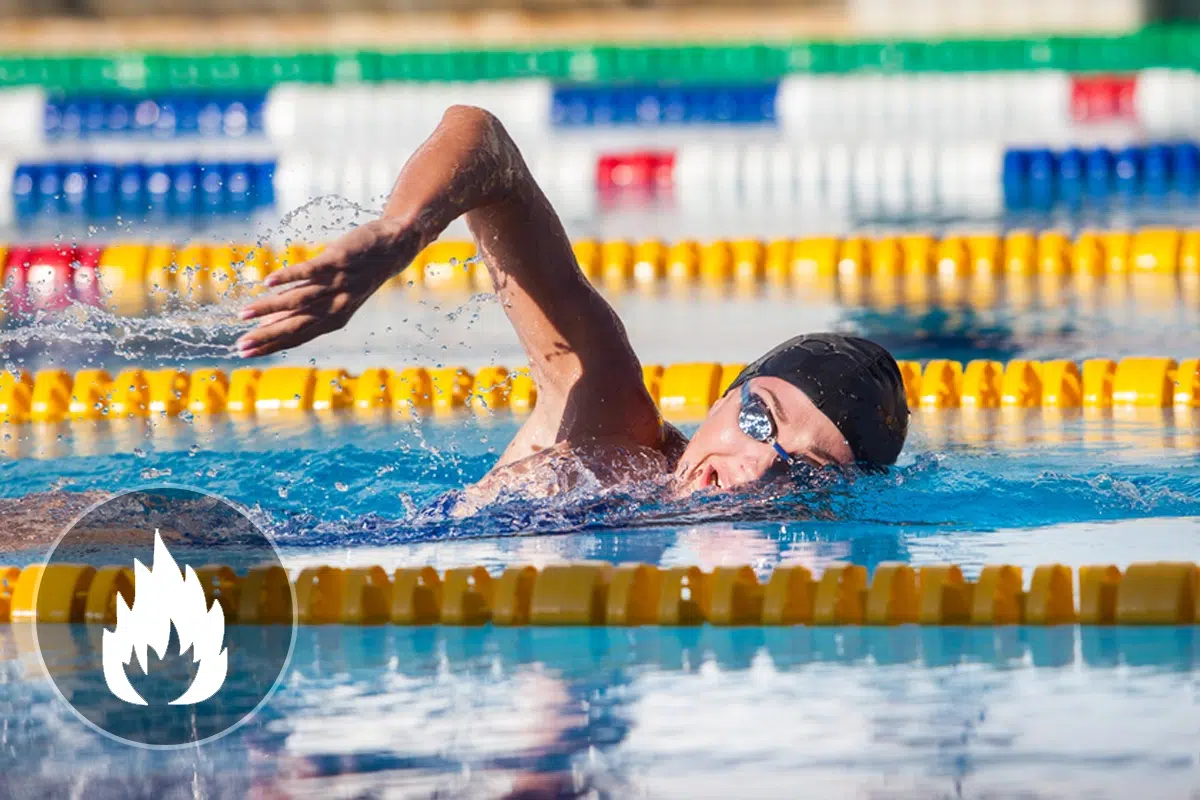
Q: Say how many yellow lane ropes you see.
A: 3